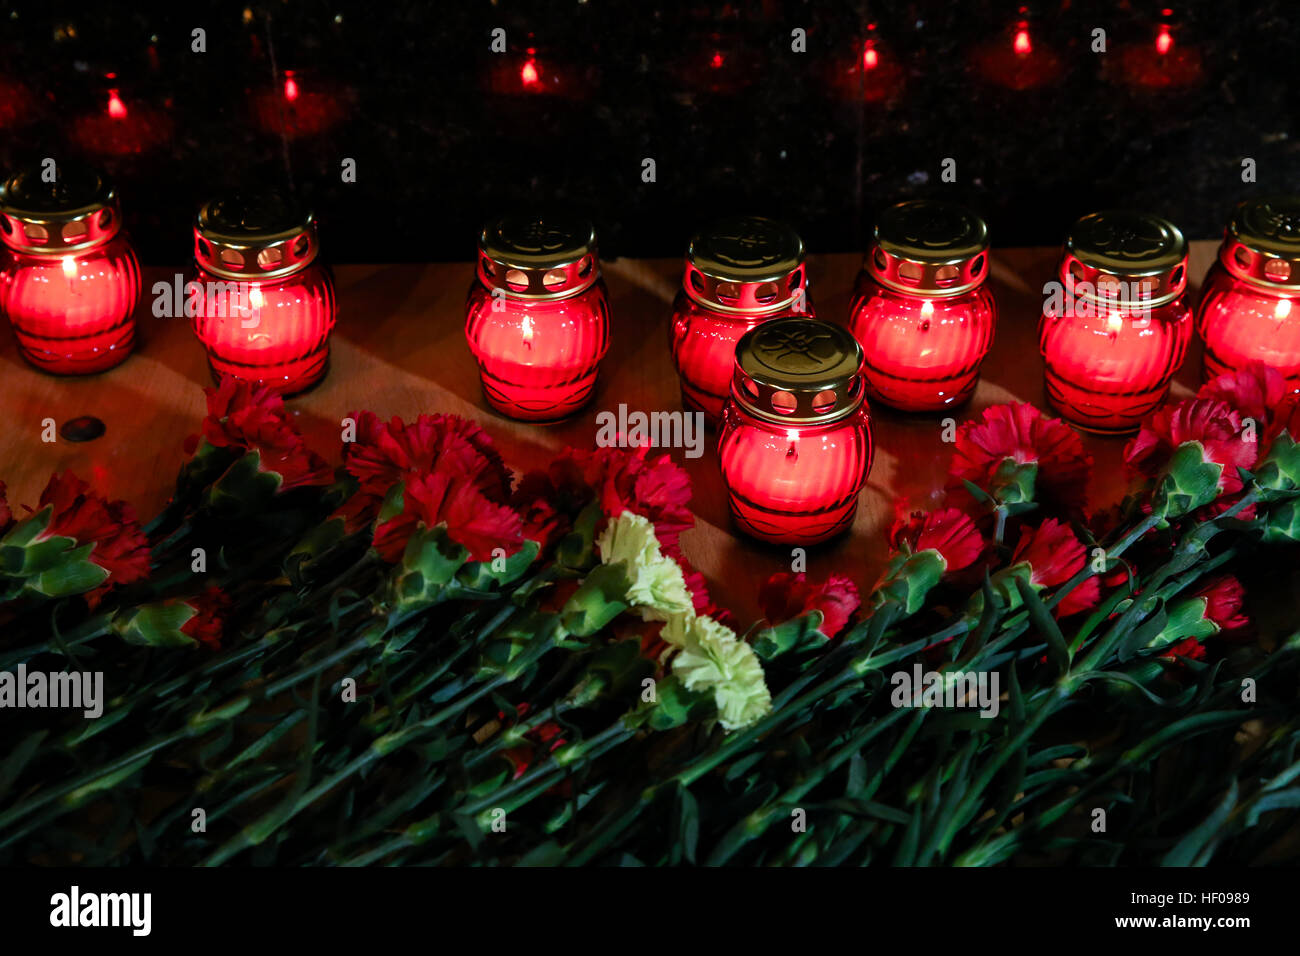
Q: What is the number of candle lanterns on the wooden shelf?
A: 8